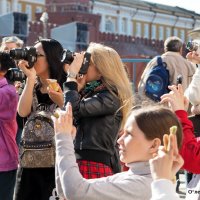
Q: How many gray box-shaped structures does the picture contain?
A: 2